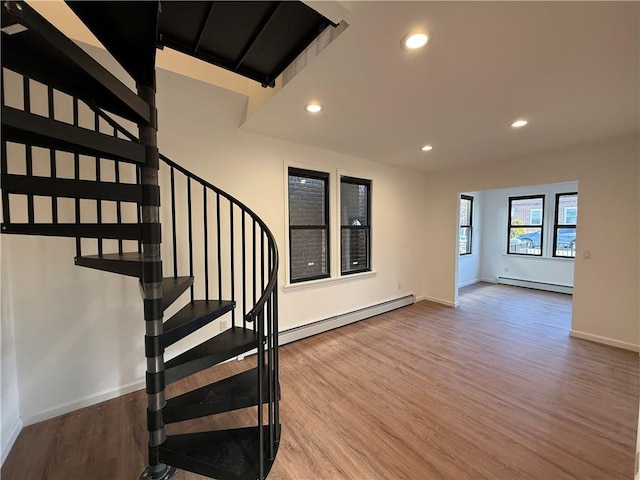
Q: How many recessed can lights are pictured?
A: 4